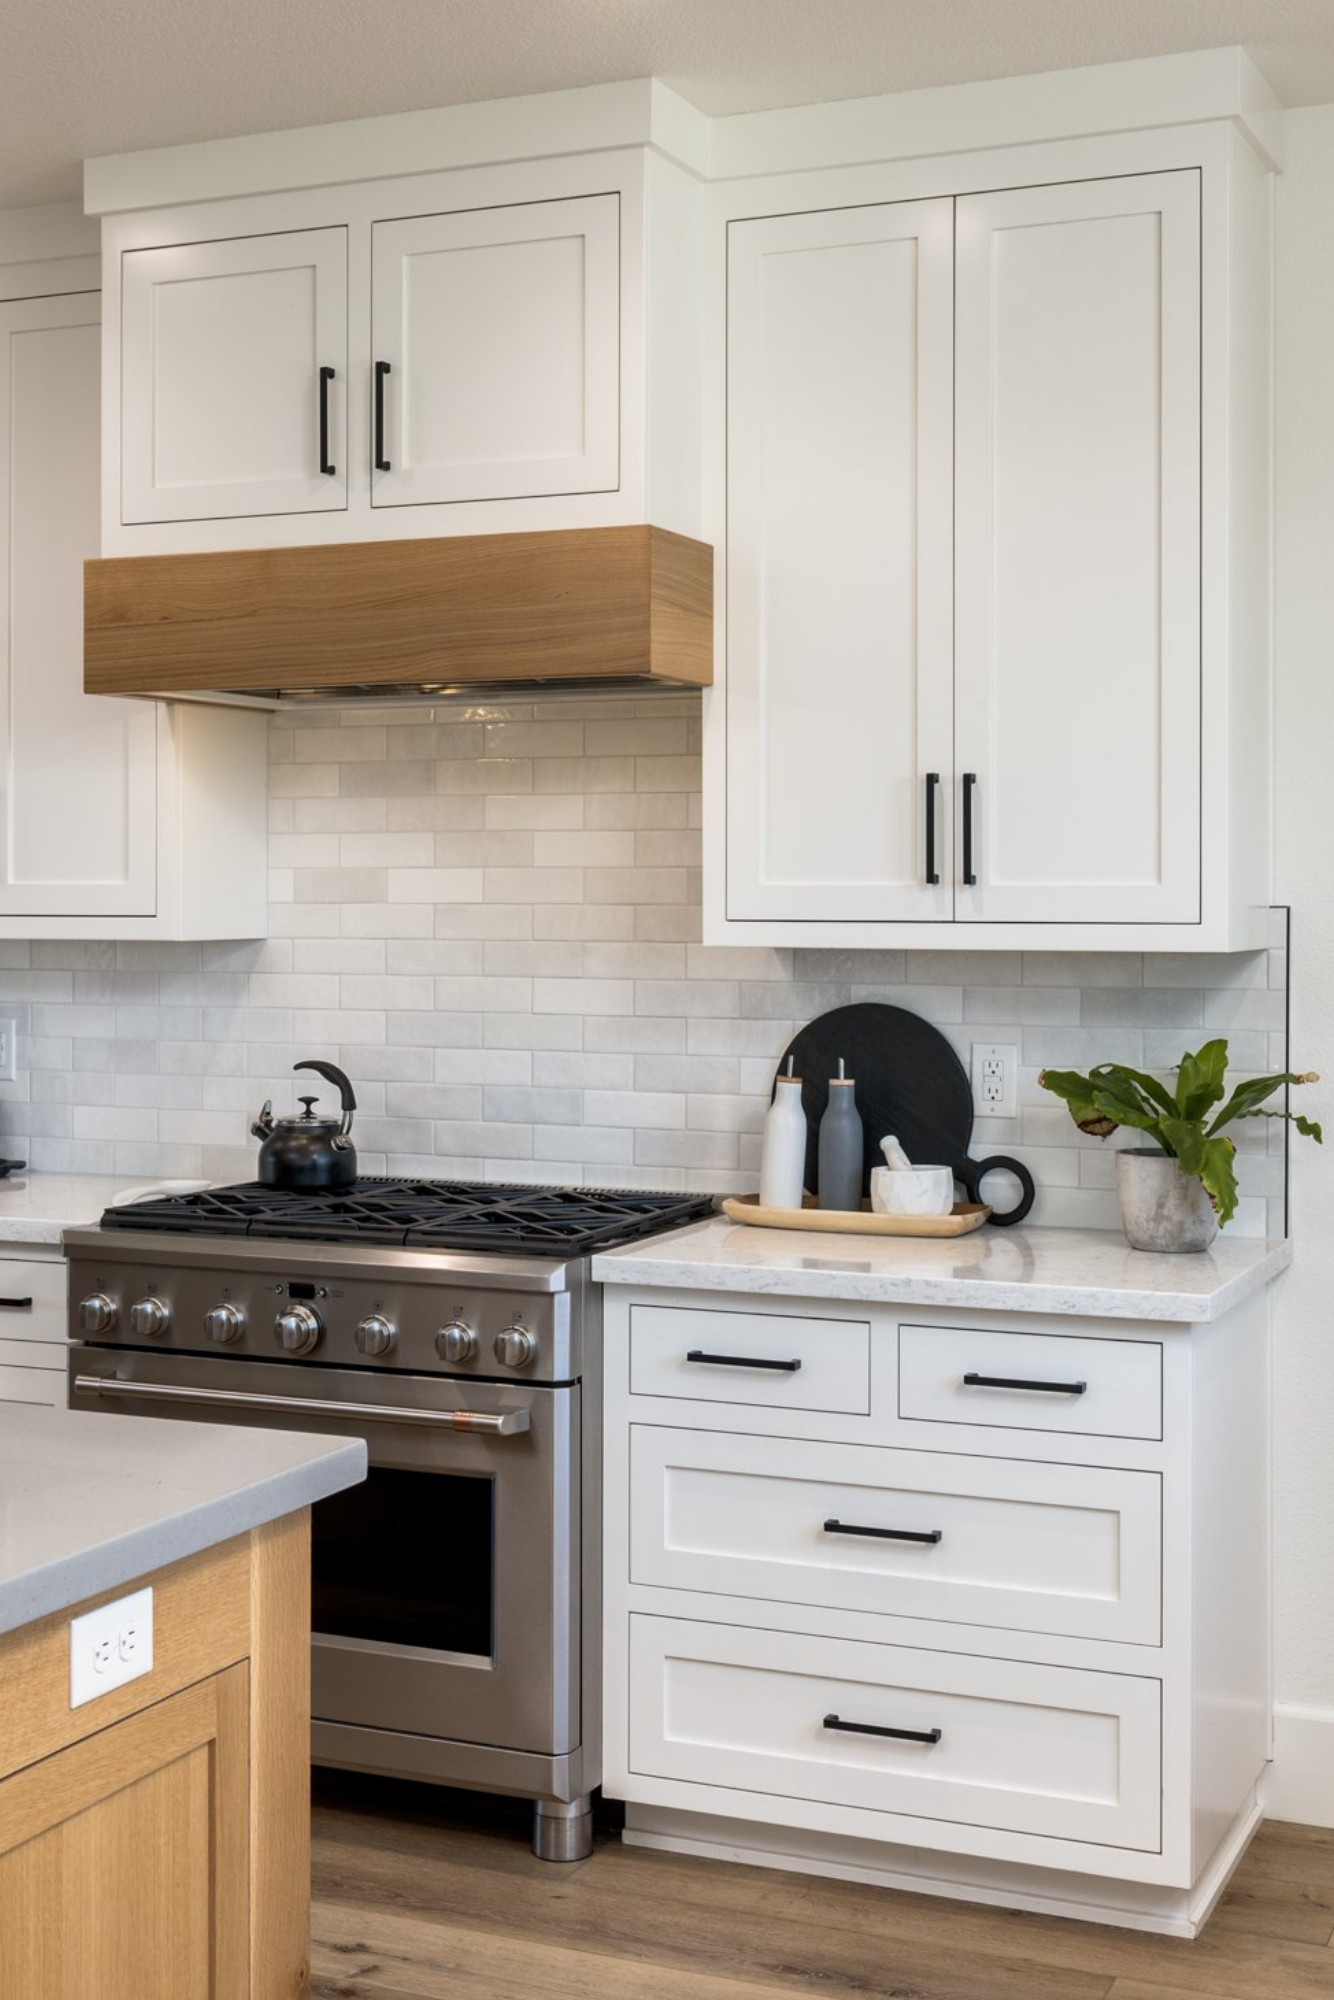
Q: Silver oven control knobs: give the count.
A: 7